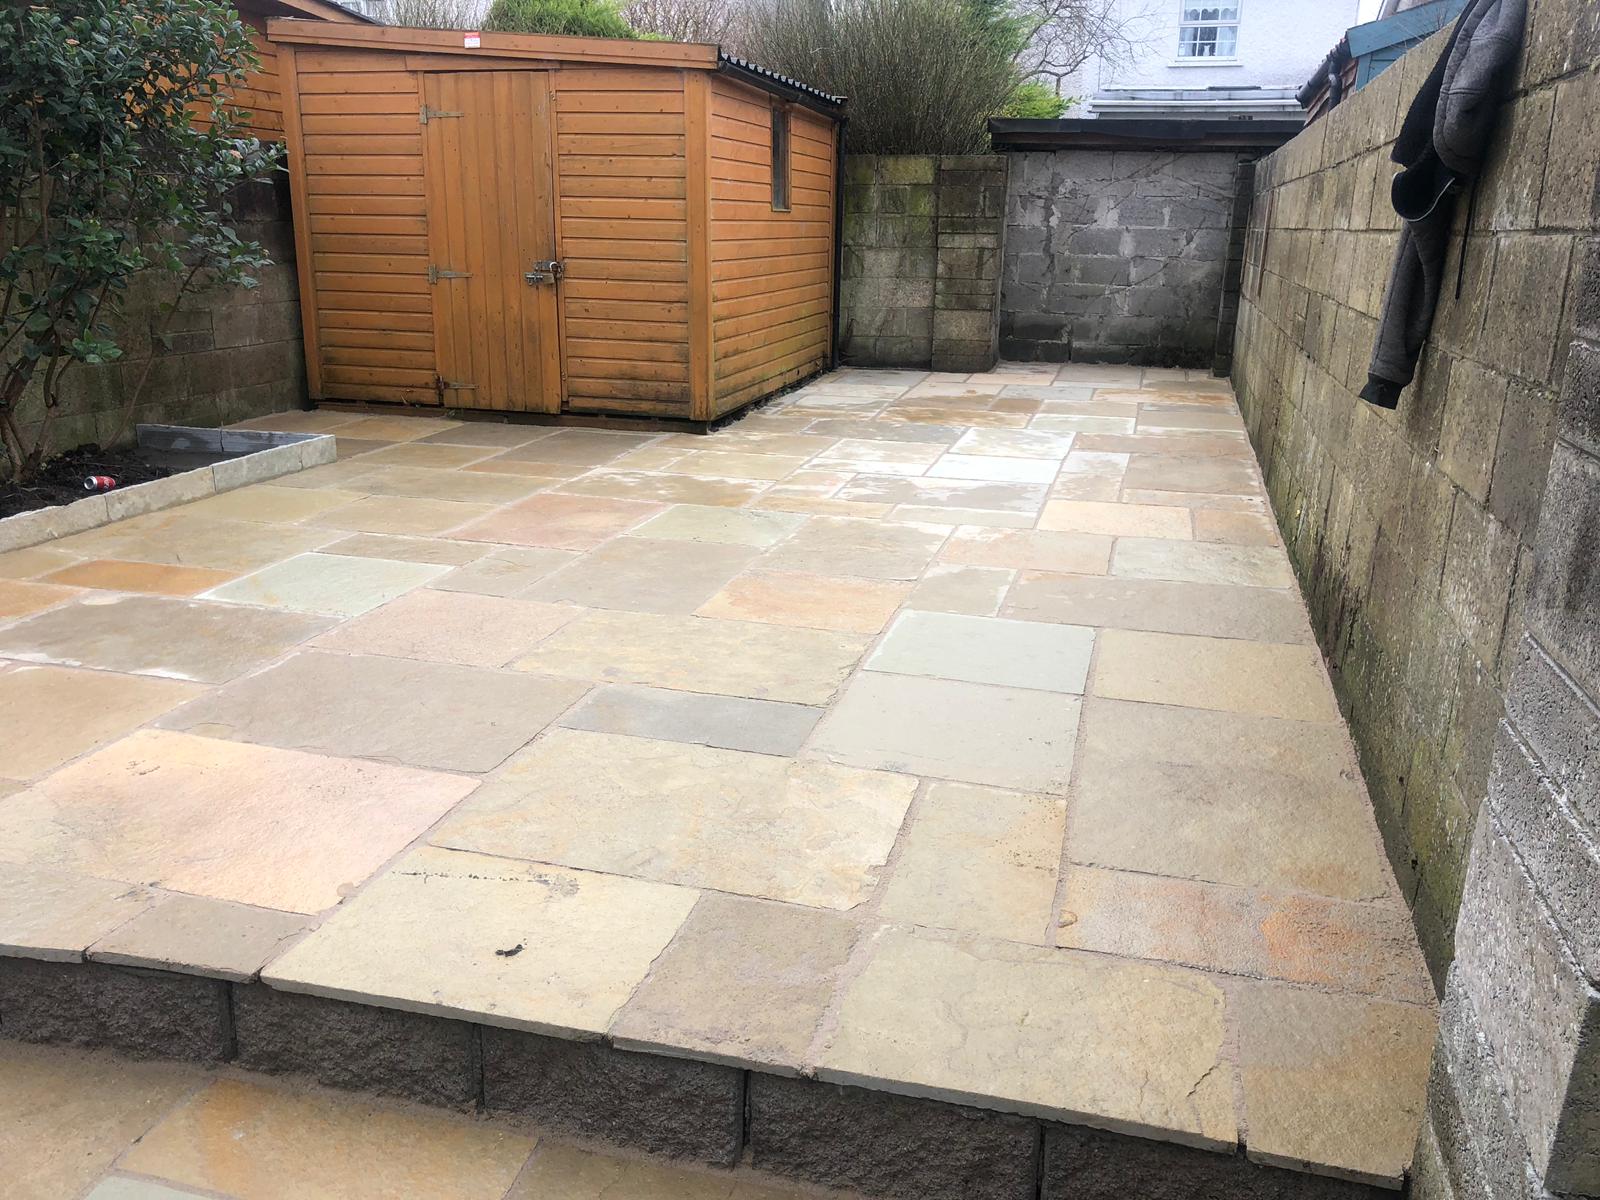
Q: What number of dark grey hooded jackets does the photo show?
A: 1